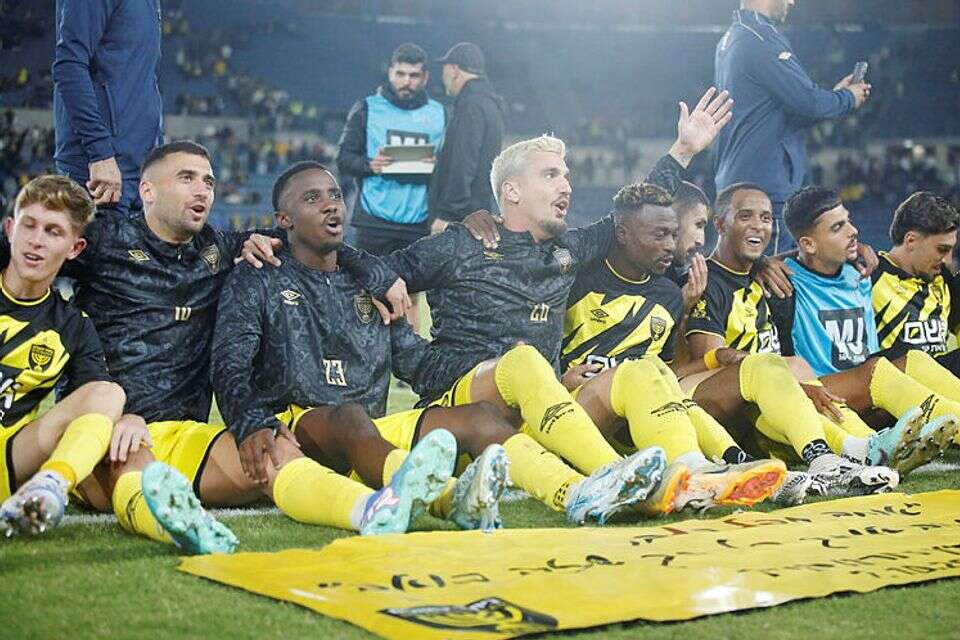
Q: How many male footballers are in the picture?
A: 9